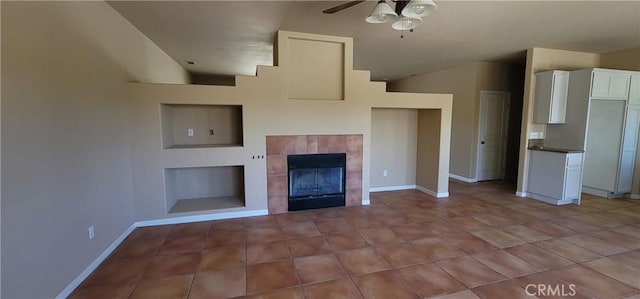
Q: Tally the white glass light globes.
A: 3